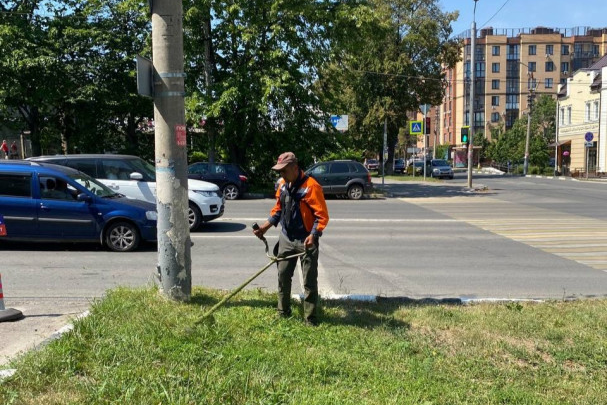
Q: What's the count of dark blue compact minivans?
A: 1